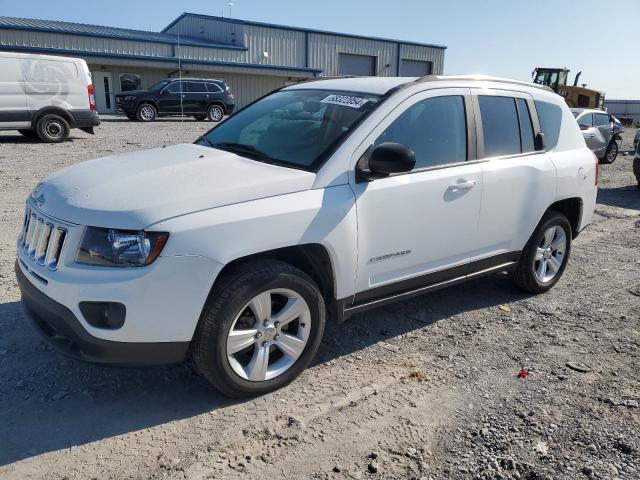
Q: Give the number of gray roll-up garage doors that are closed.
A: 2